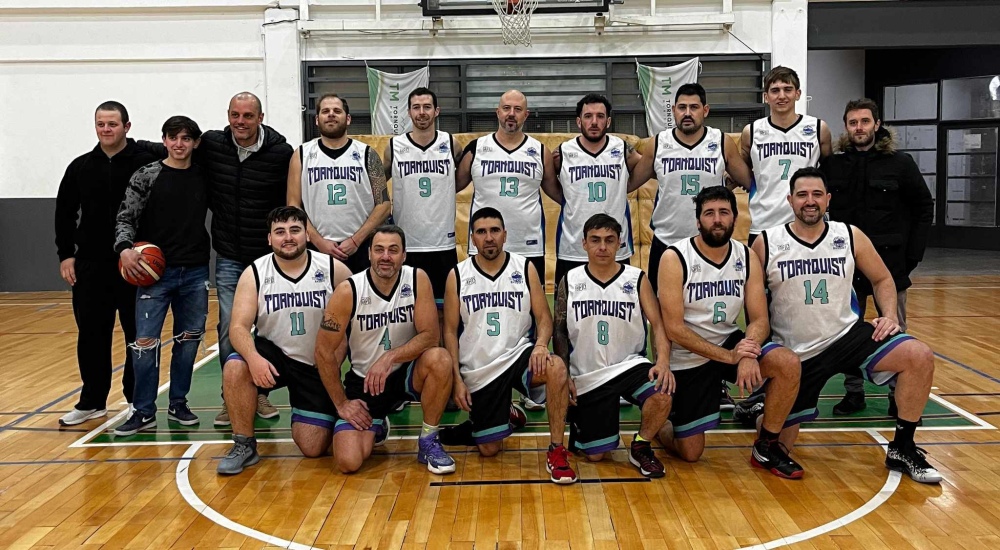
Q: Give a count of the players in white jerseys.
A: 12